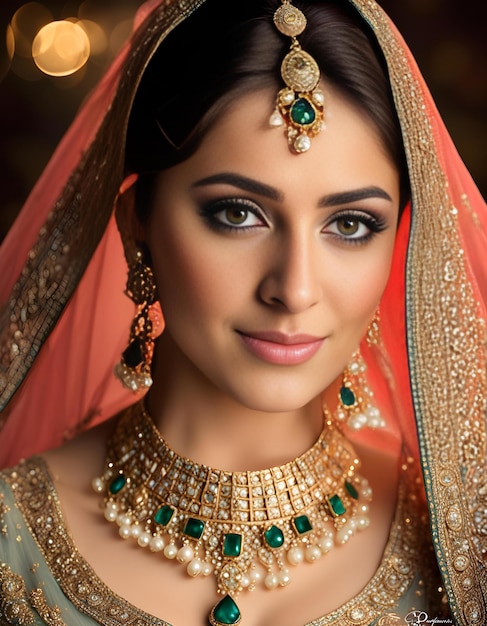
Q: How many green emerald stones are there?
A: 12